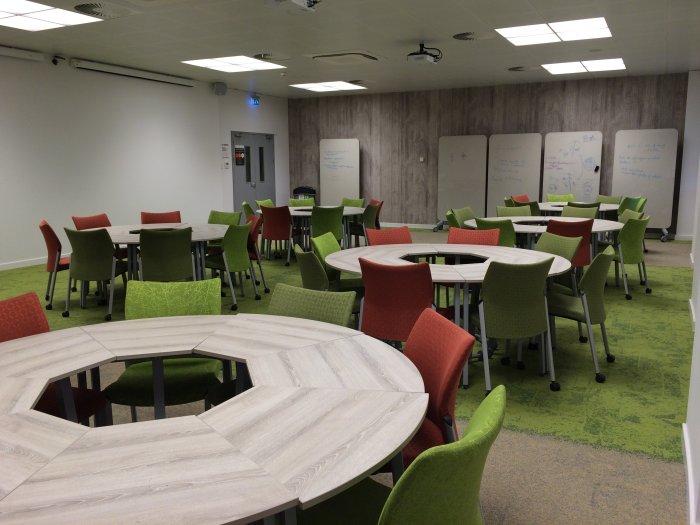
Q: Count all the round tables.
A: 6